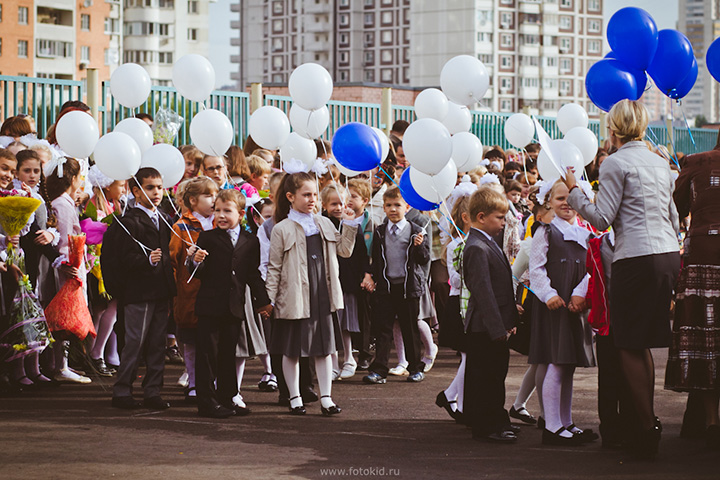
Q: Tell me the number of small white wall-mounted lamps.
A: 0